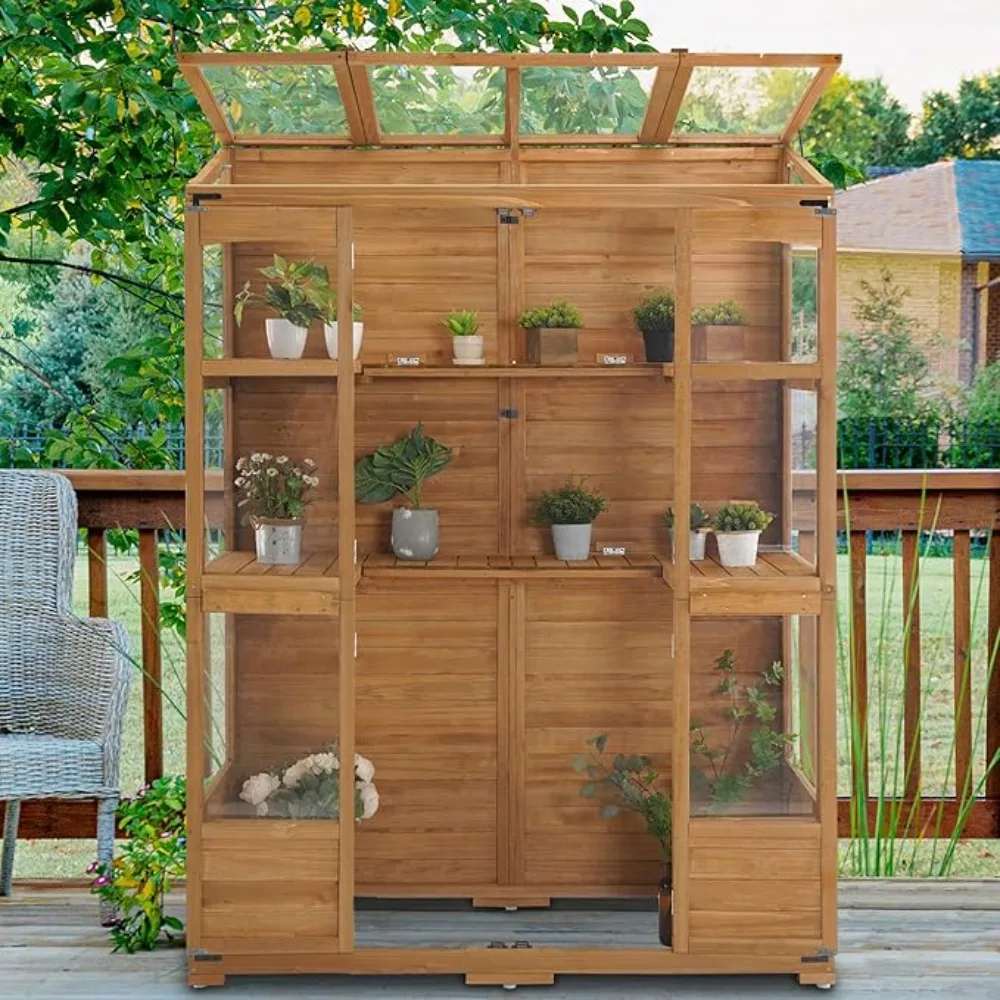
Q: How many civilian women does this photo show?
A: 0